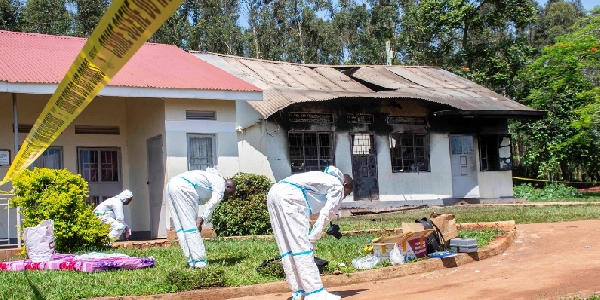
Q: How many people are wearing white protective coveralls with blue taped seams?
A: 3